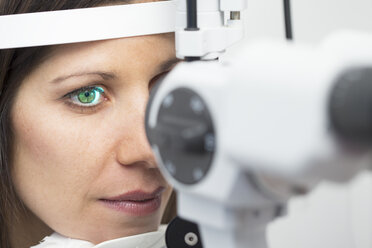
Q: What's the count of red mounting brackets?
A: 0